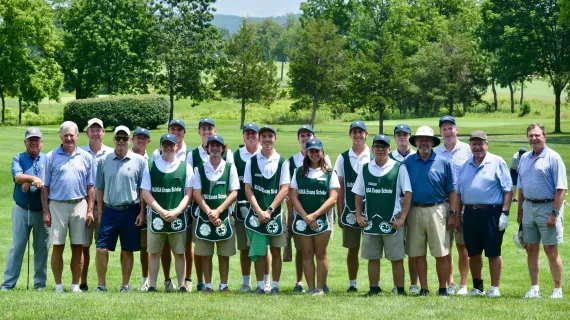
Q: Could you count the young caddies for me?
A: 12